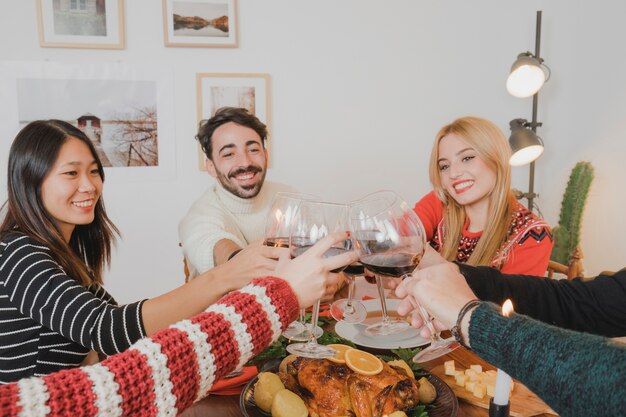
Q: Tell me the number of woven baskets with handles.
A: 0